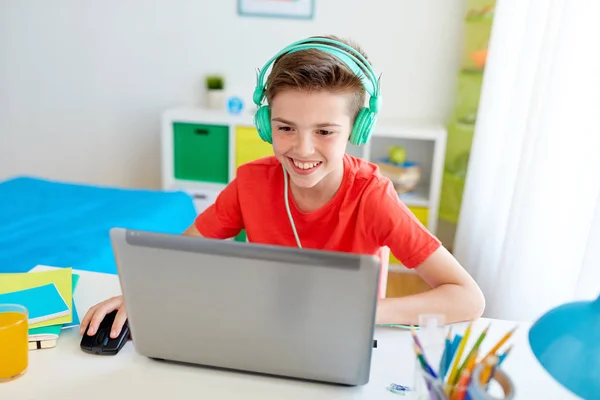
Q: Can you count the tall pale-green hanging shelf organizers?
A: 1